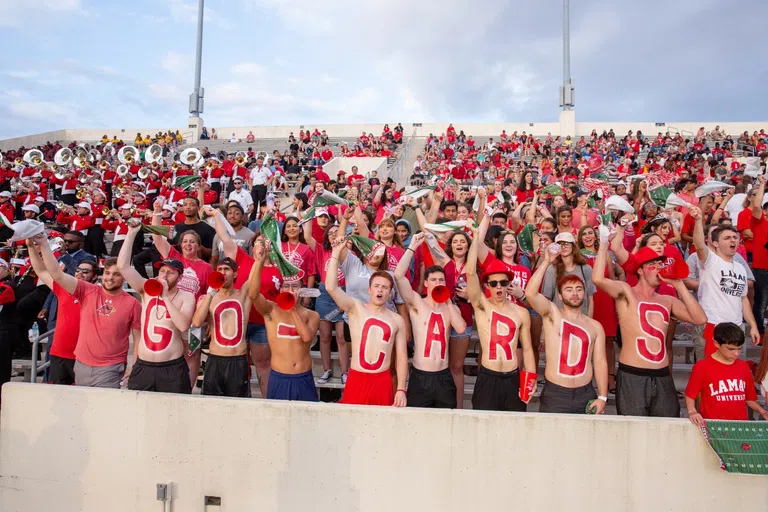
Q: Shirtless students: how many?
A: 8